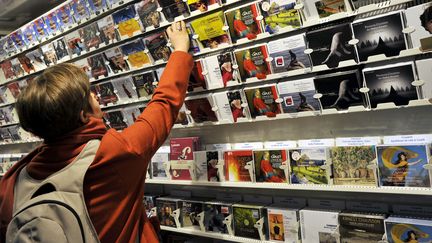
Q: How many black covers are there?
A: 4